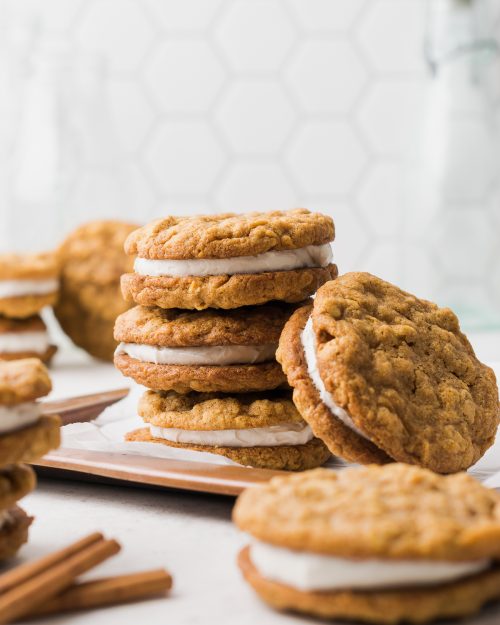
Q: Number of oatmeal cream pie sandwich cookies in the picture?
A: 10